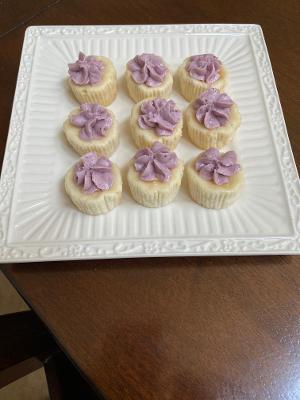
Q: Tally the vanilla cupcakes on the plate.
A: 9